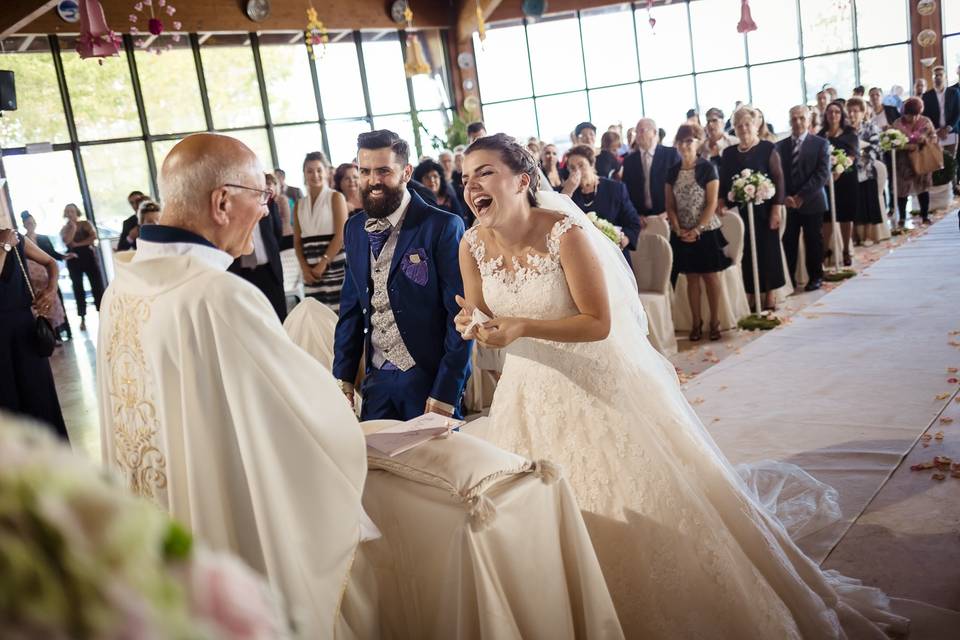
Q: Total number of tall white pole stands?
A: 3